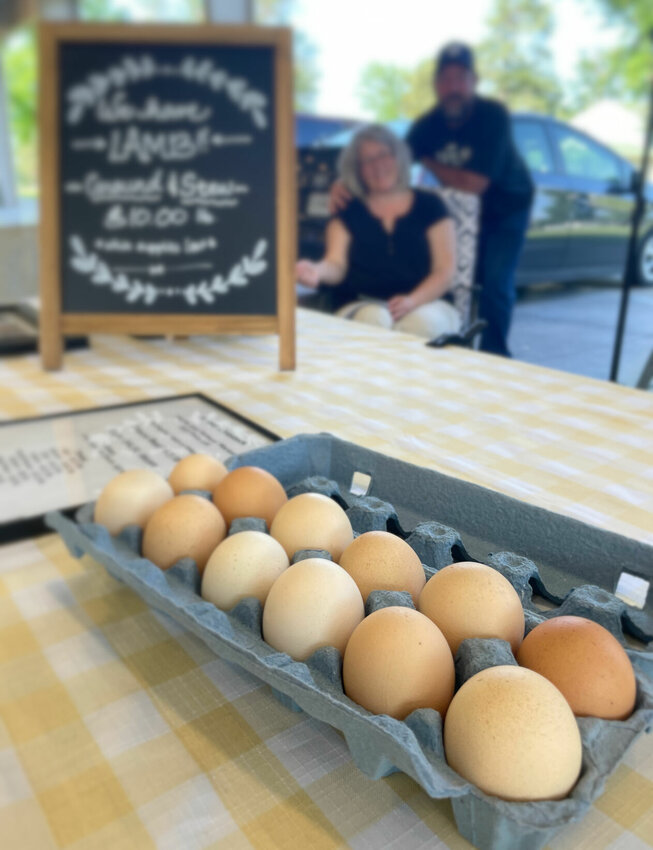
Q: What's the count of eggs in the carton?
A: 12